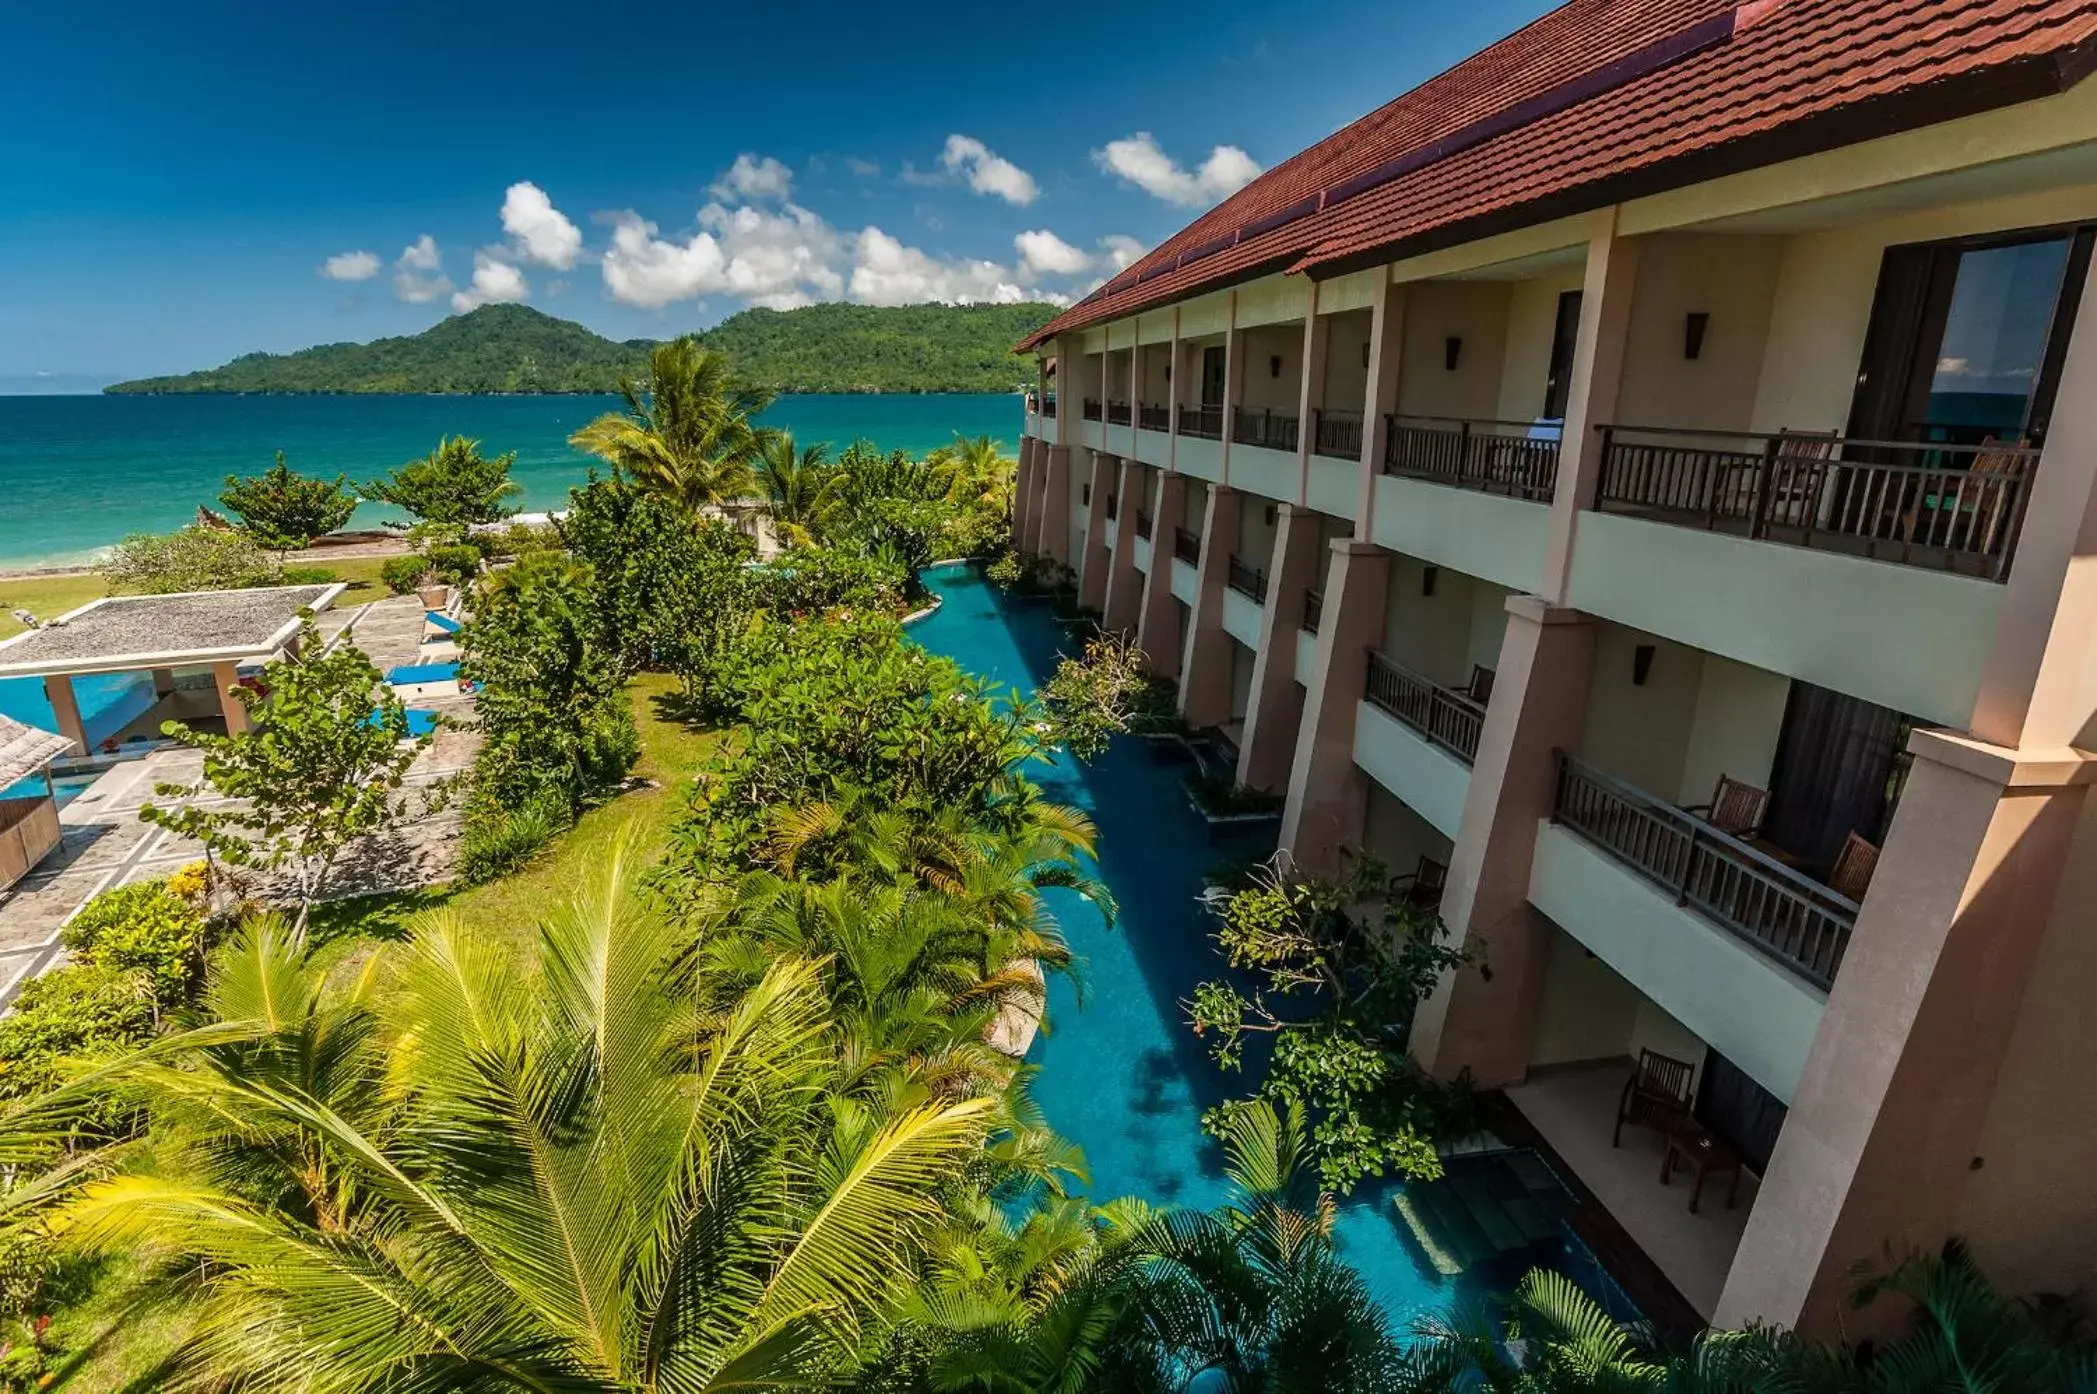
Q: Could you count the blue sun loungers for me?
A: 3